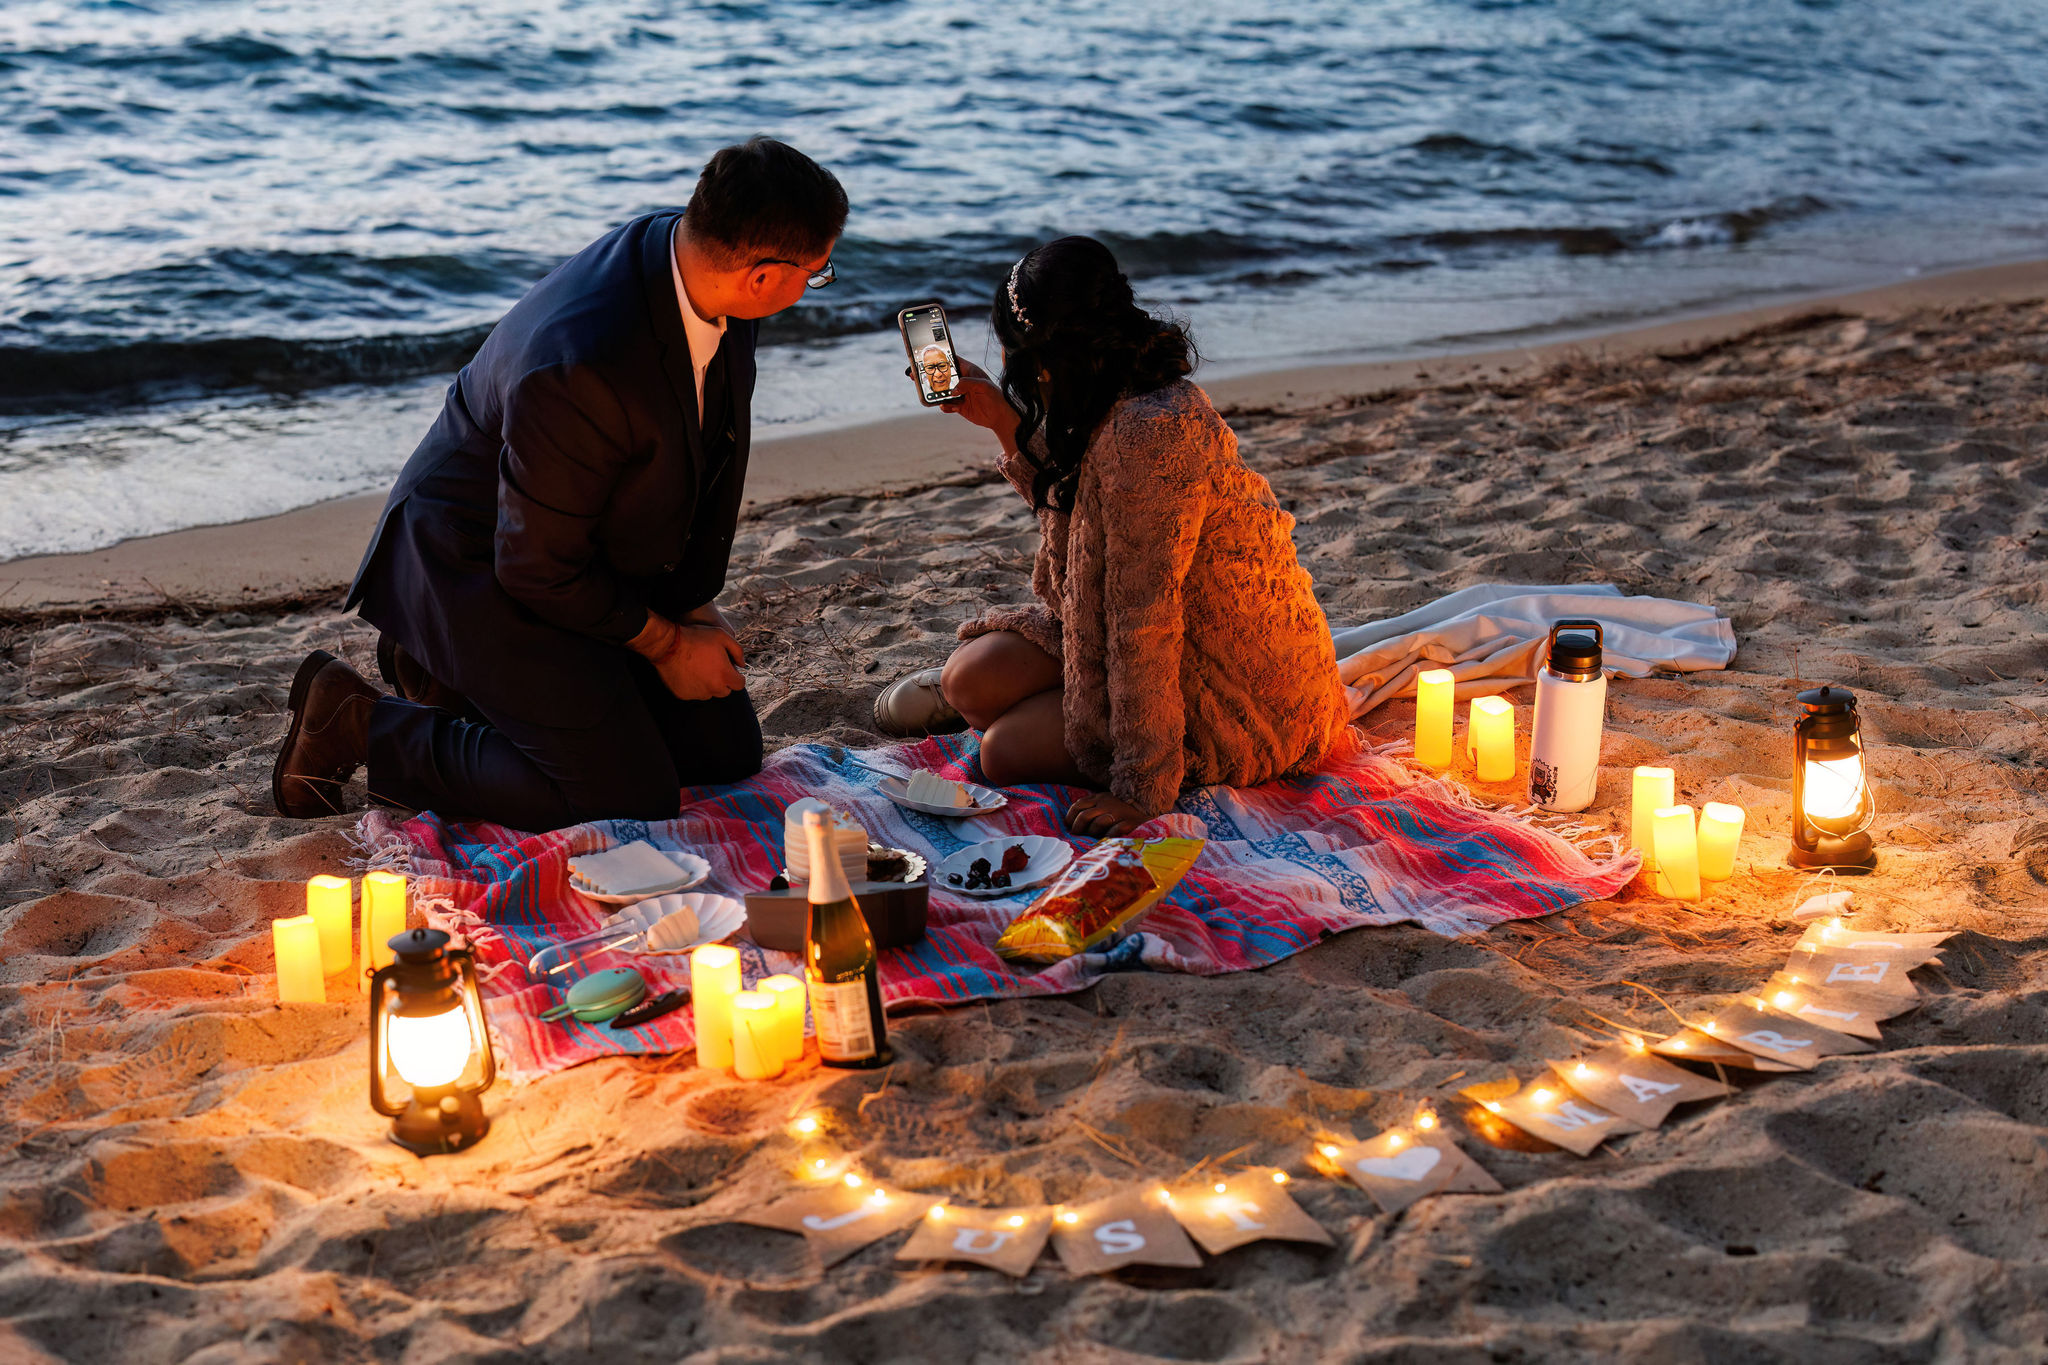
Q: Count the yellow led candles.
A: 12